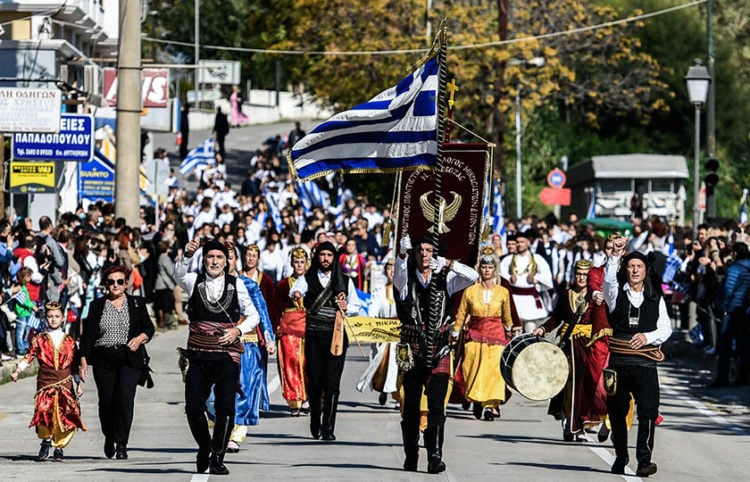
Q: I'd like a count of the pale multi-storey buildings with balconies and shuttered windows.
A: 1